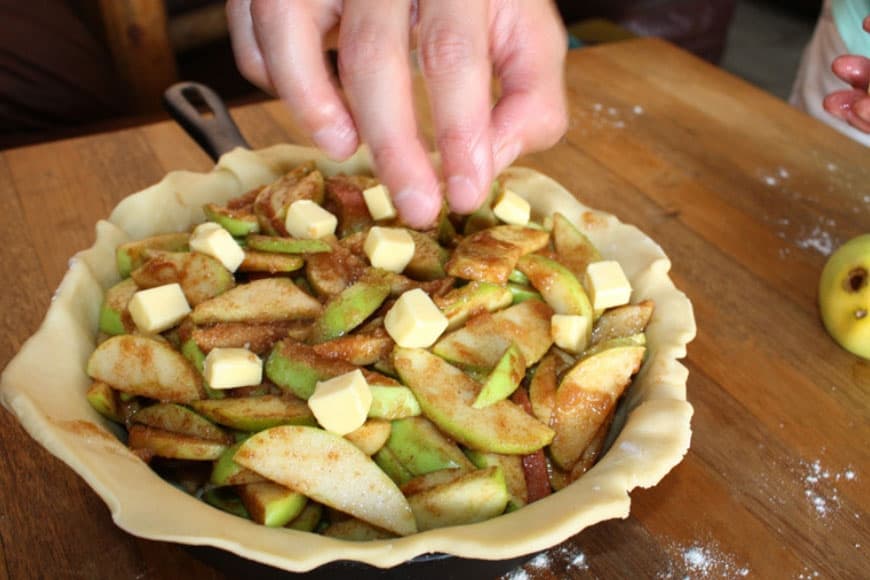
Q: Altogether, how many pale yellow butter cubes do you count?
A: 11